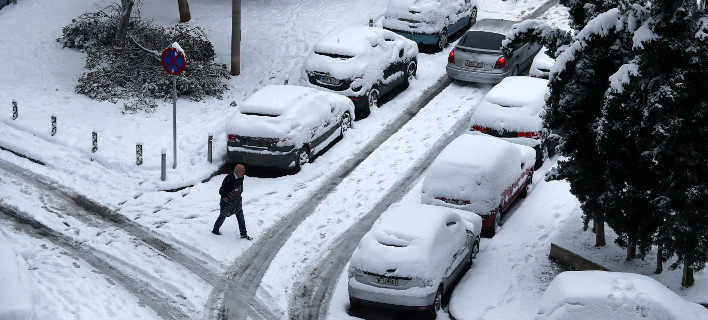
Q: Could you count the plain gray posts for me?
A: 2